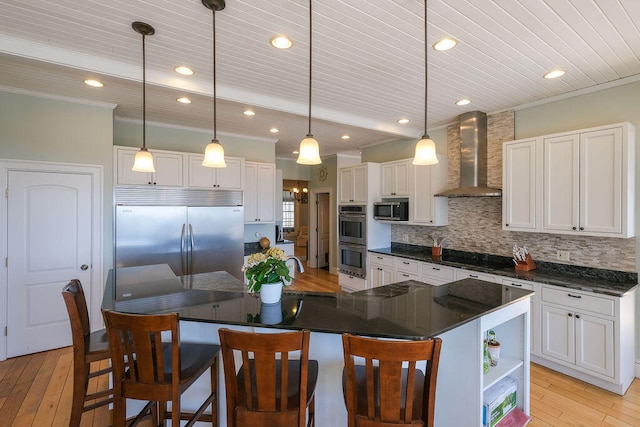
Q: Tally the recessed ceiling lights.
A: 12